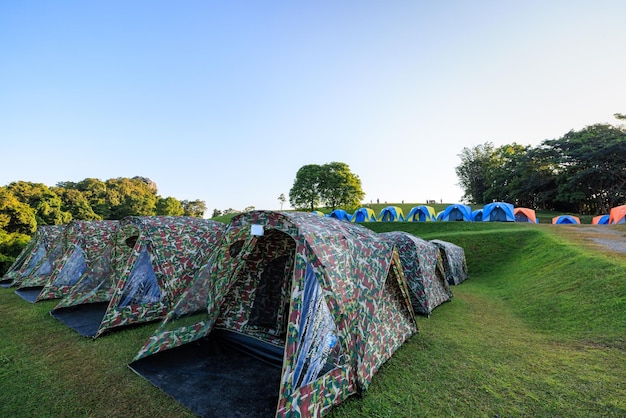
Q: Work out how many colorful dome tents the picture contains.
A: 13